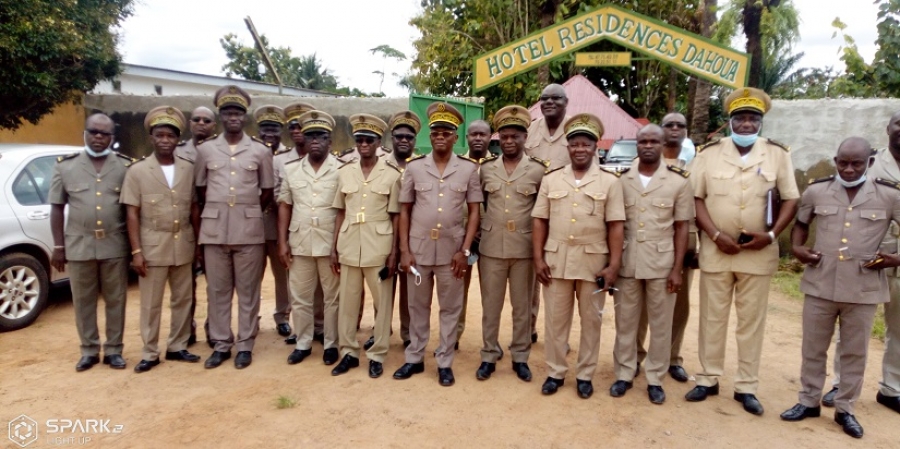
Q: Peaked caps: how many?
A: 11